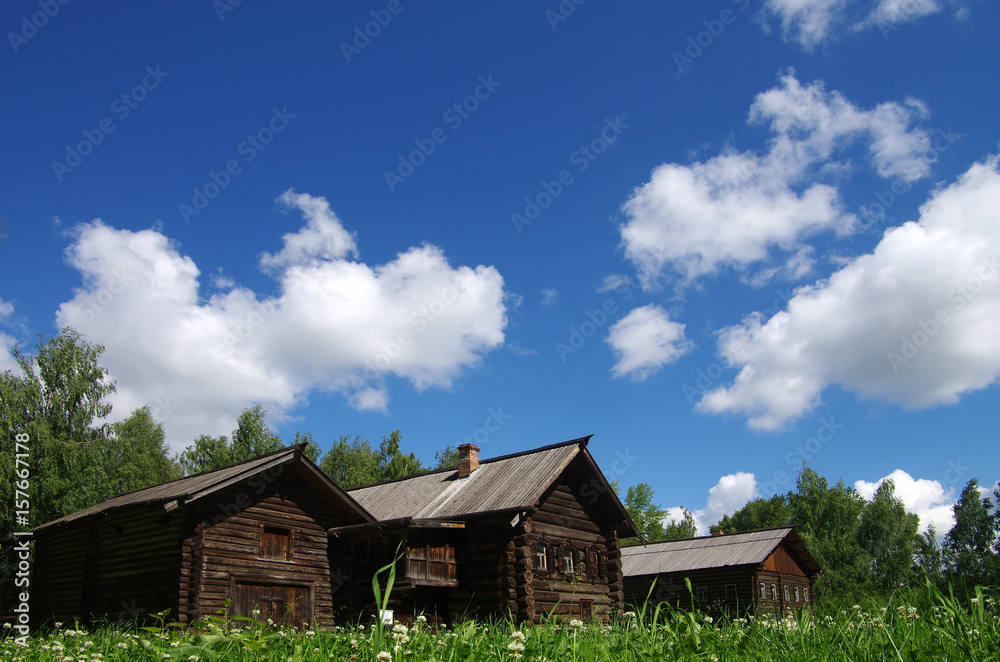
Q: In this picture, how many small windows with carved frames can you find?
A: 3